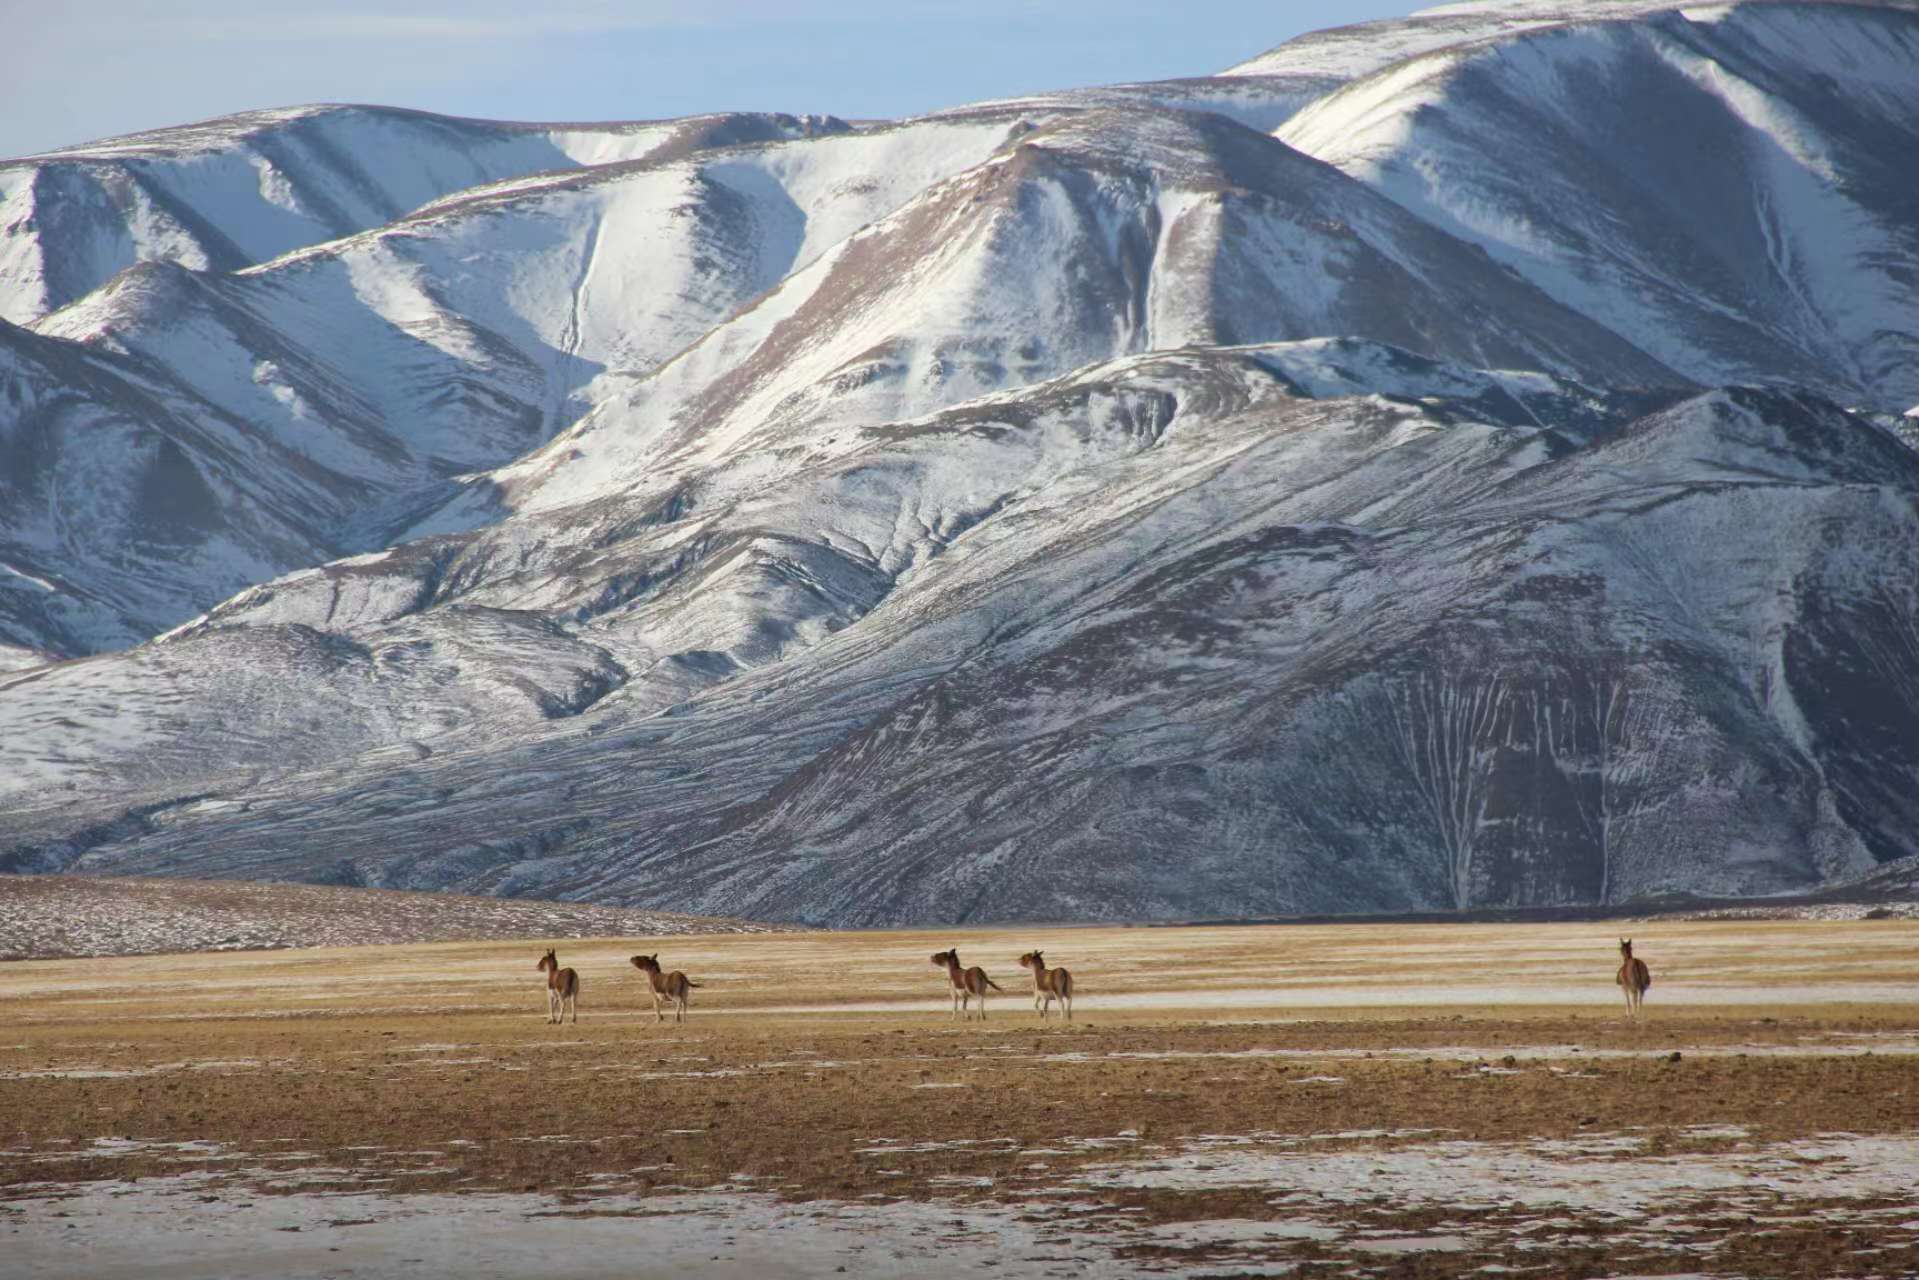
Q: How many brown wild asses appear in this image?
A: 5